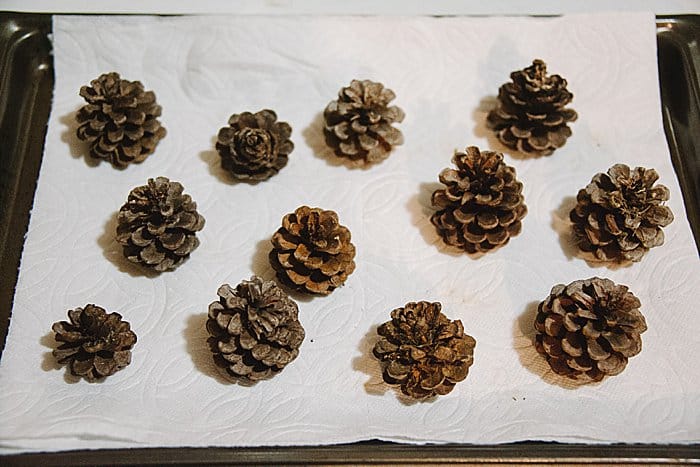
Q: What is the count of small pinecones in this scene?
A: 12